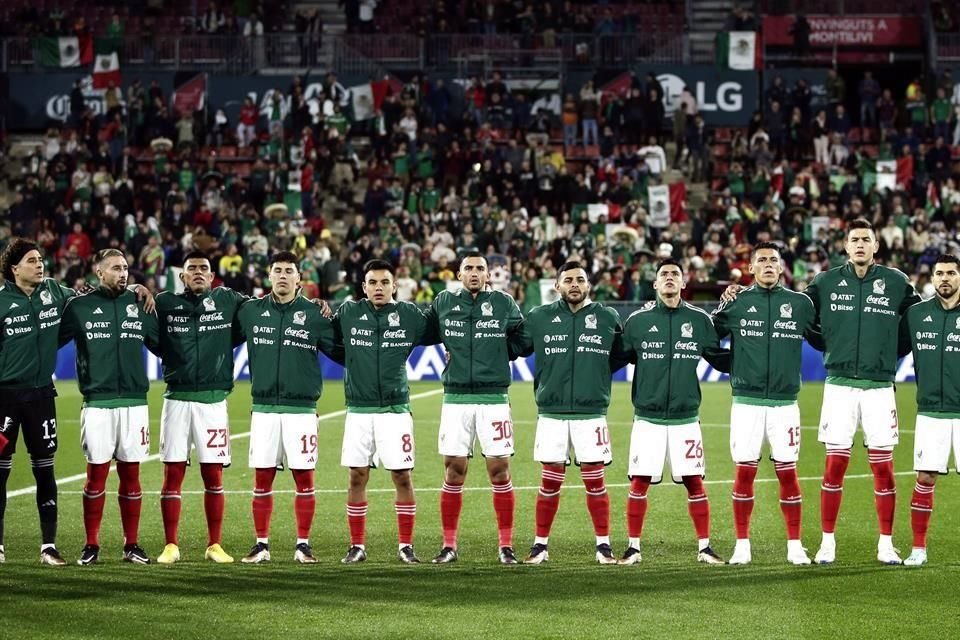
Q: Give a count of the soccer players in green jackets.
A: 11